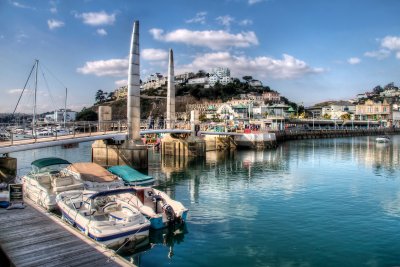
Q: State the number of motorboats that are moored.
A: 5